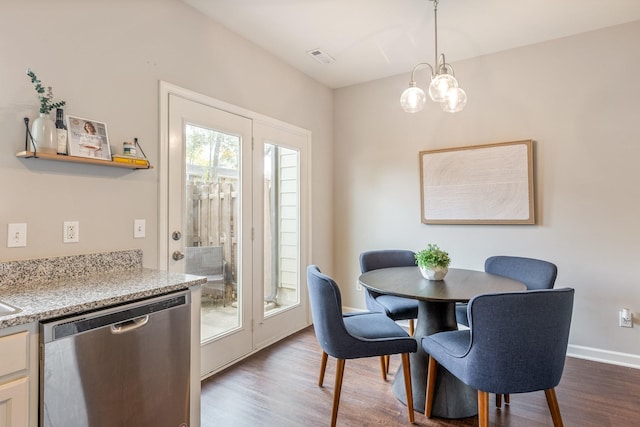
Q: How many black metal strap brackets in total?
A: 2